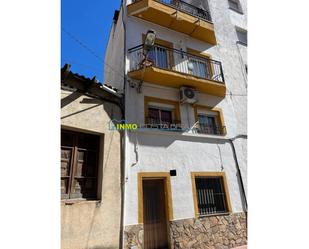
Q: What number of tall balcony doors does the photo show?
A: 2